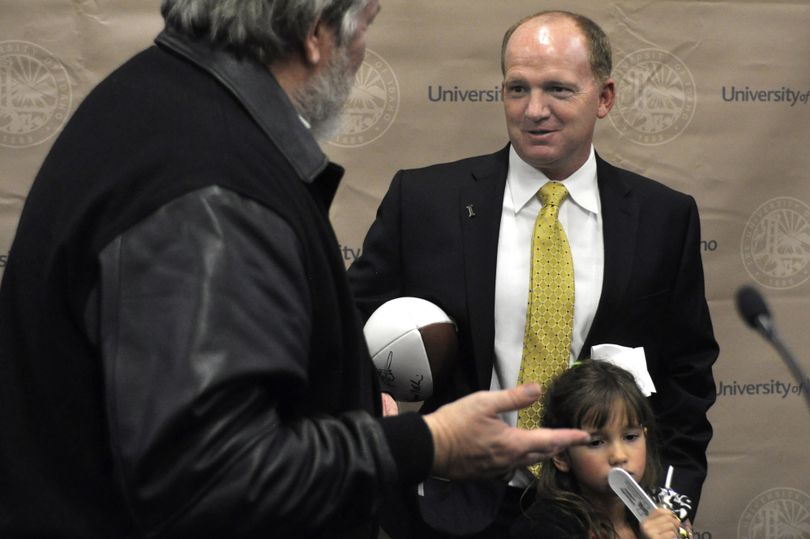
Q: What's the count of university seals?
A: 5